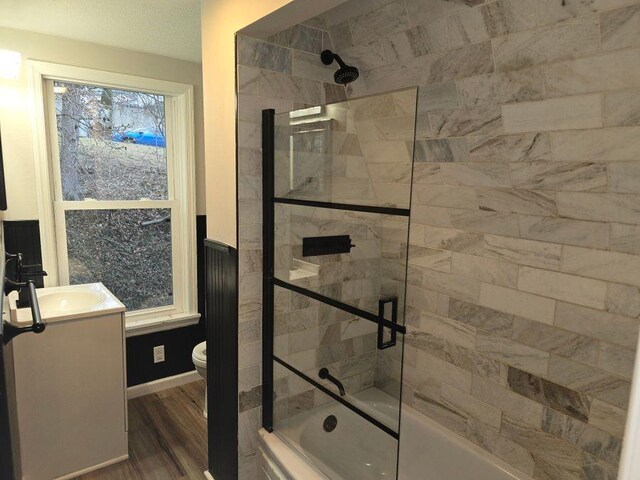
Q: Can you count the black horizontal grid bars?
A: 3